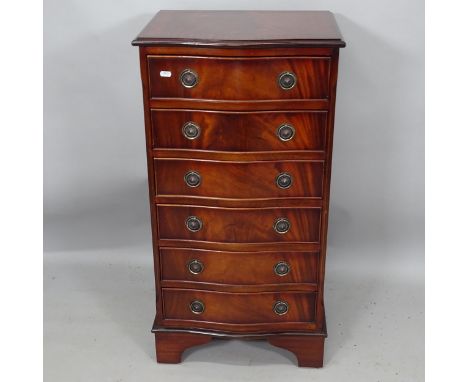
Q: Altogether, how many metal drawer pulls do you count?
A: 12